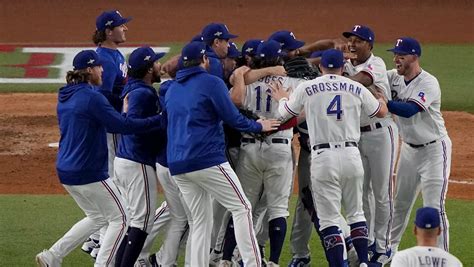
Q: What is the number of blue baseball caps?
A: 14